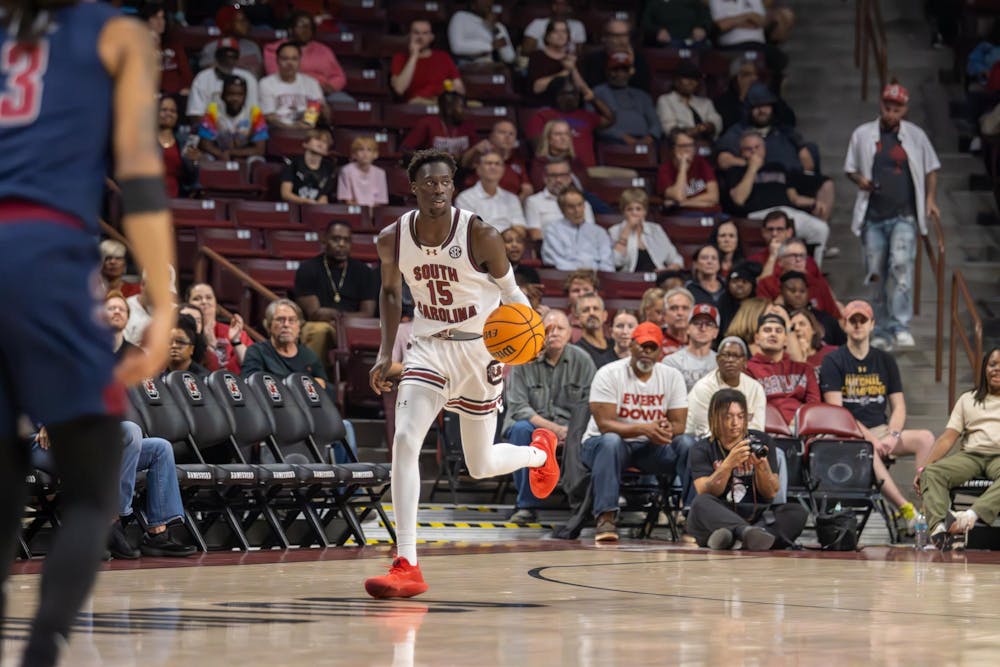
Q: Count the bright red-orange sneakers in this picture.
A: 2